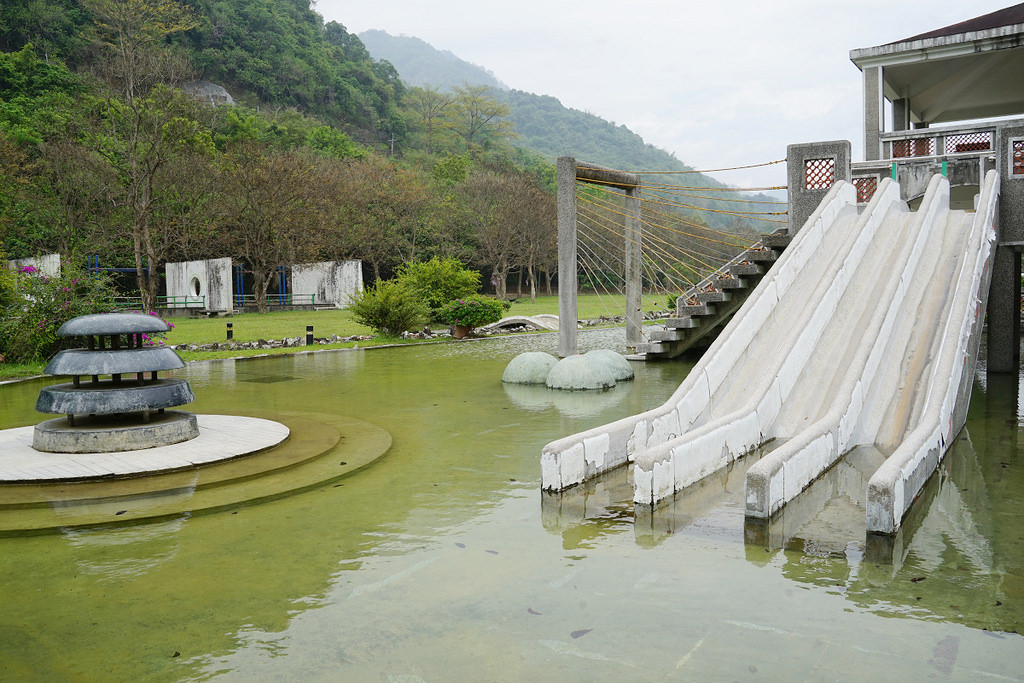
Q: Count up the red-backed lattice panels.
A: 5